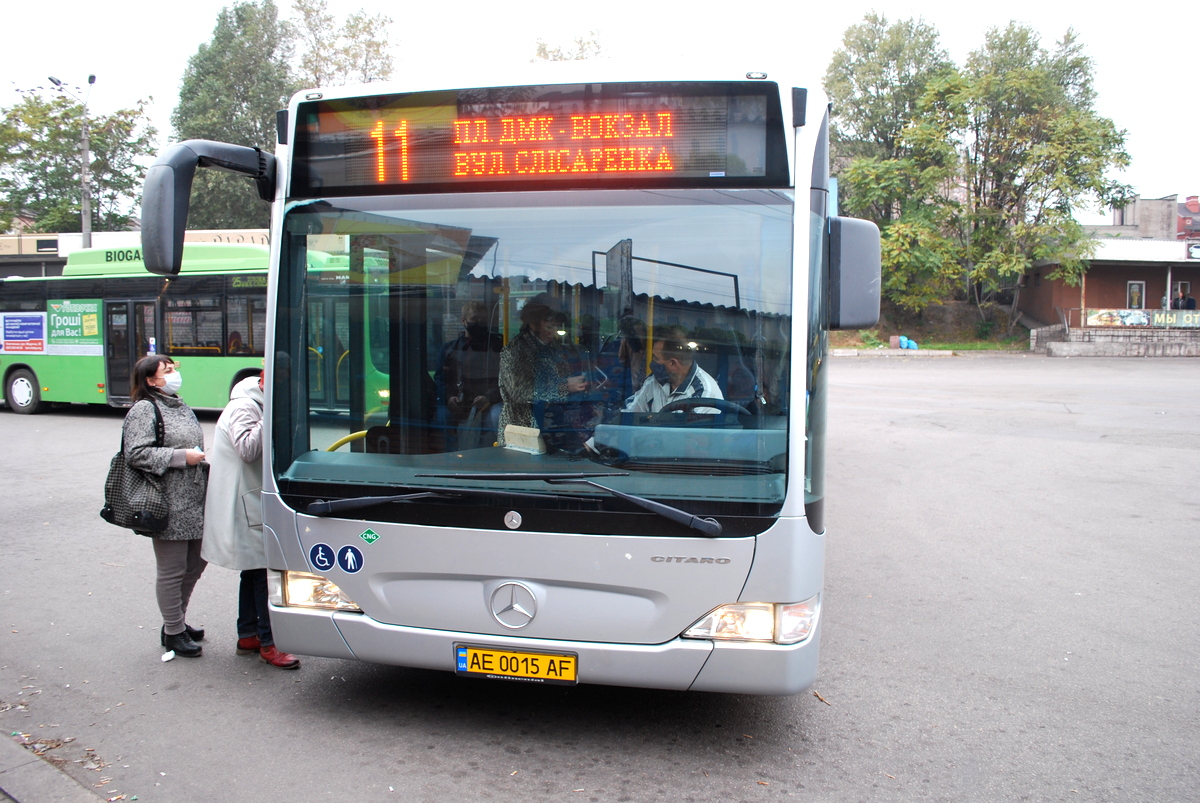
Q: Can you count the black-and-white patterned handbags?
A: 1